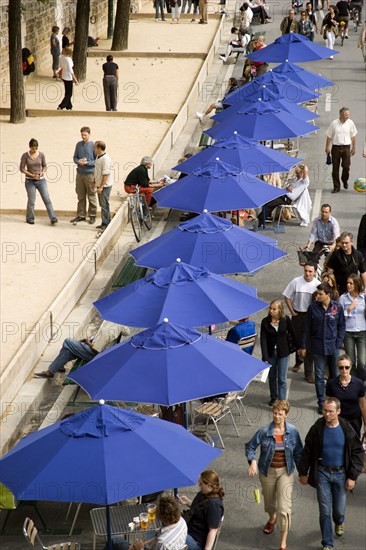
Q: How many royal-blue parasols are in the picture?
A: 11